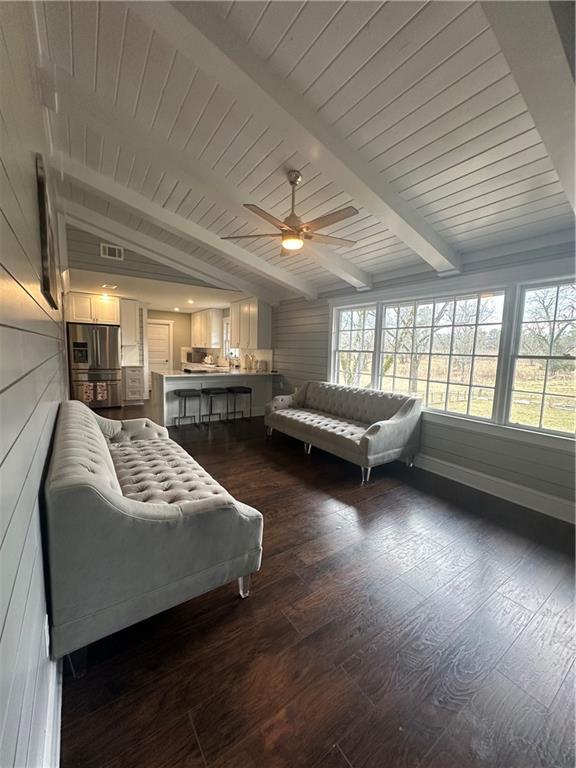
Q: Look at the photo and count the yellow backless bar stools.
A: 0